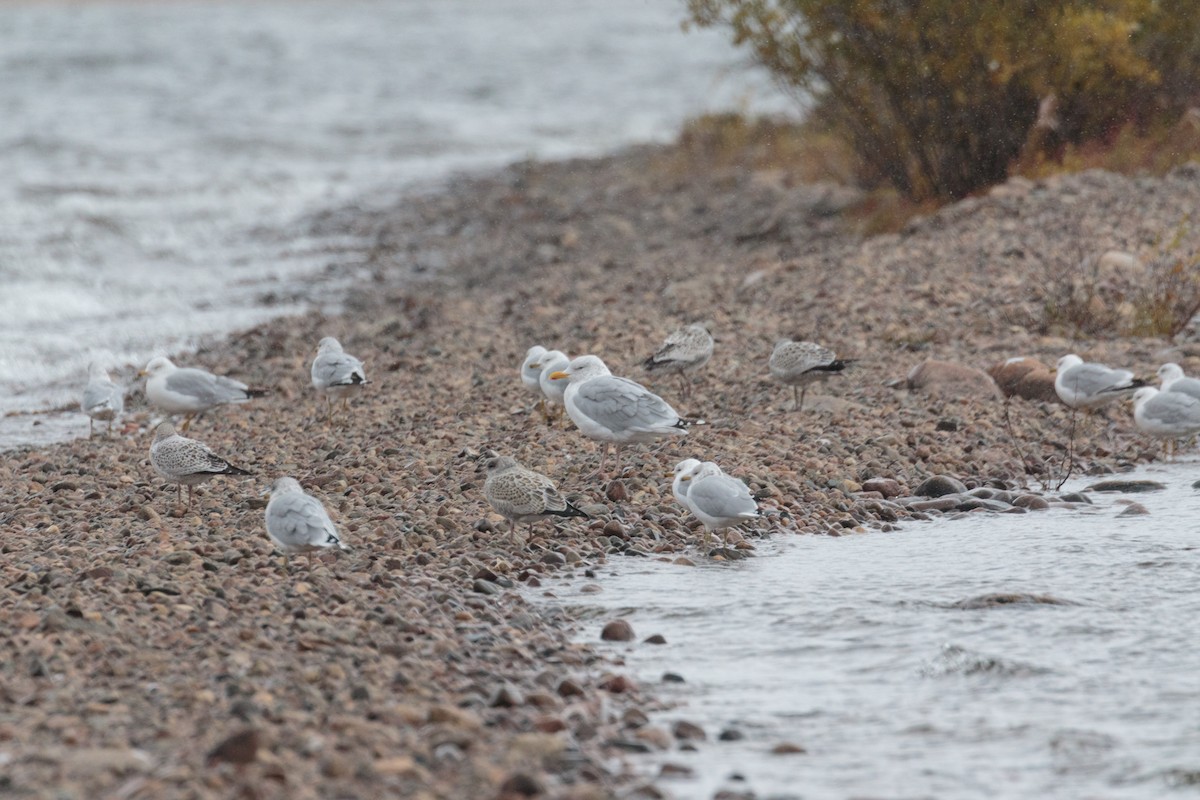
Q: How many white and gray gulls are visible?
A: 12